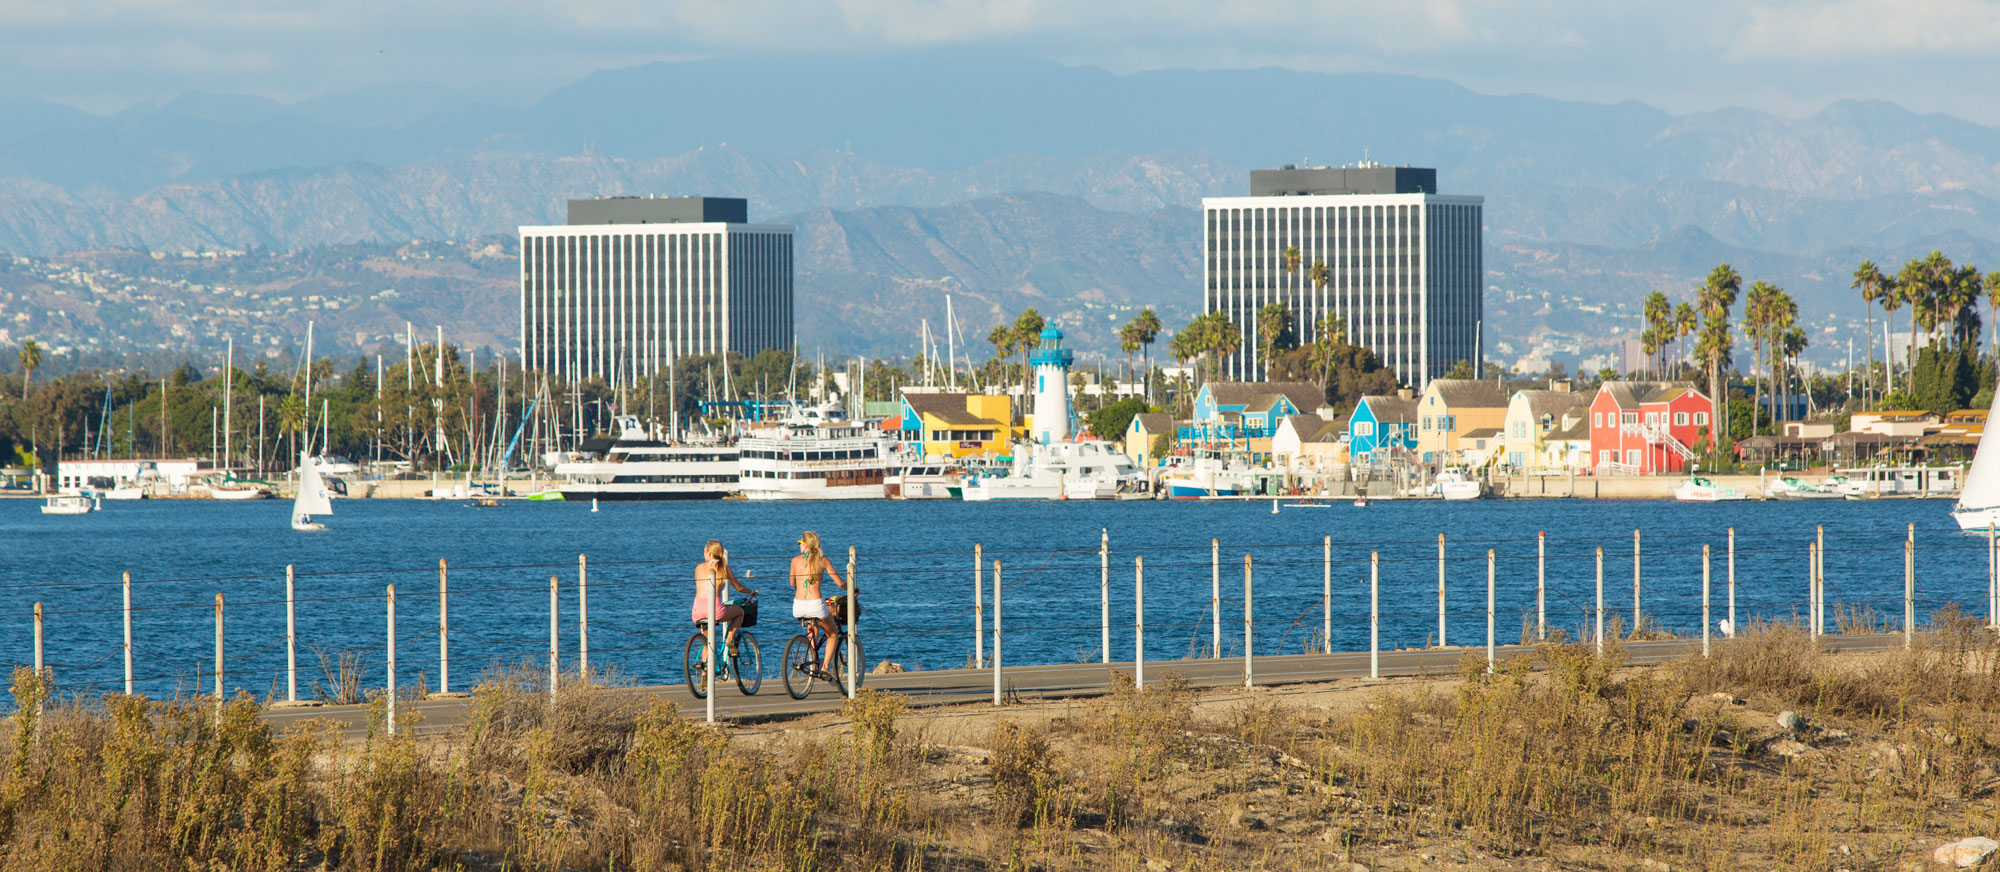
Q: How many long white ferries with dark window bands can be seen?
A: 2